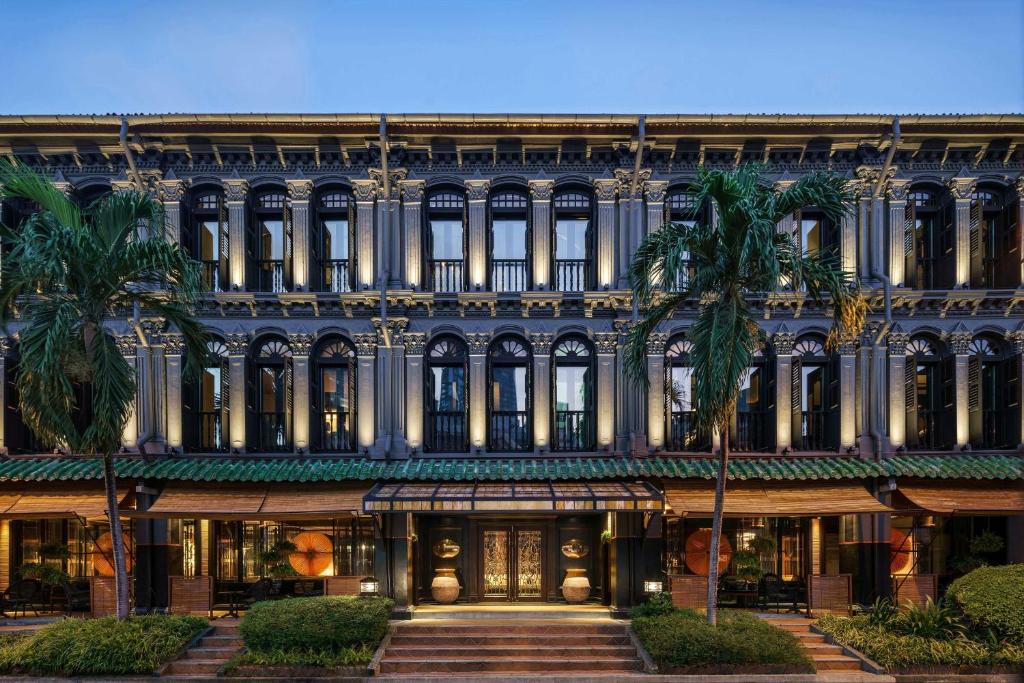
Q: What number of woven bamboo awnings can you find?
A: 4